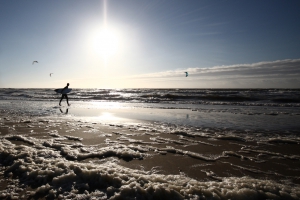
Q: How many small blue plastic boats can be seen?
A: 0